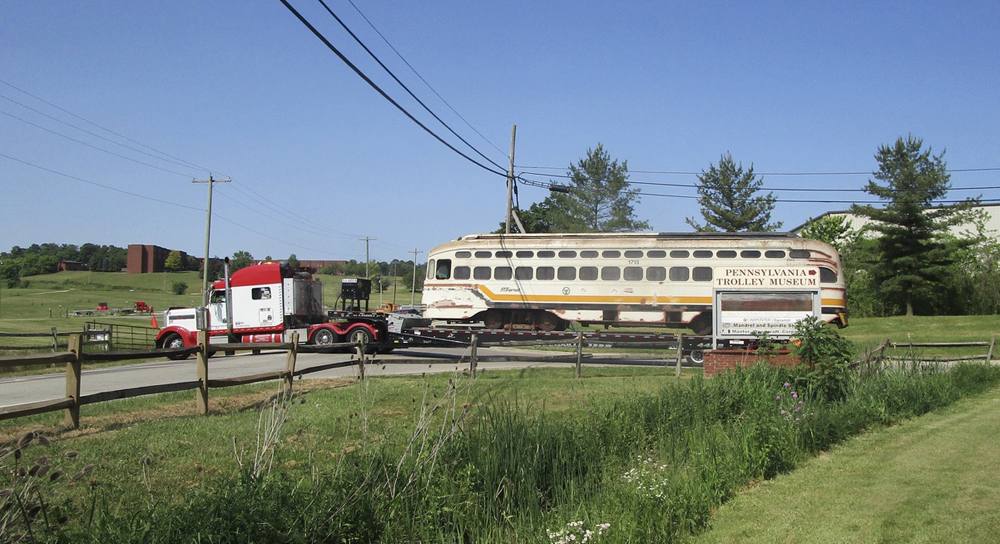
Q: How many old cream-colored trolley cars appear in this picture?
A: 1